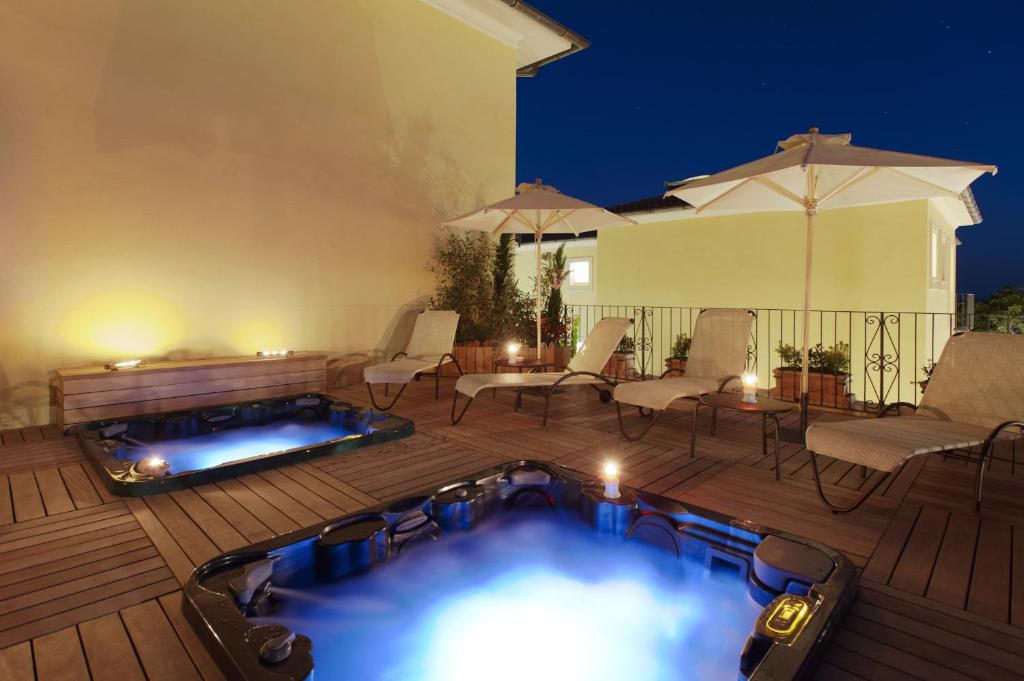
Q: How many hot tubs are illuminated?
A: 2